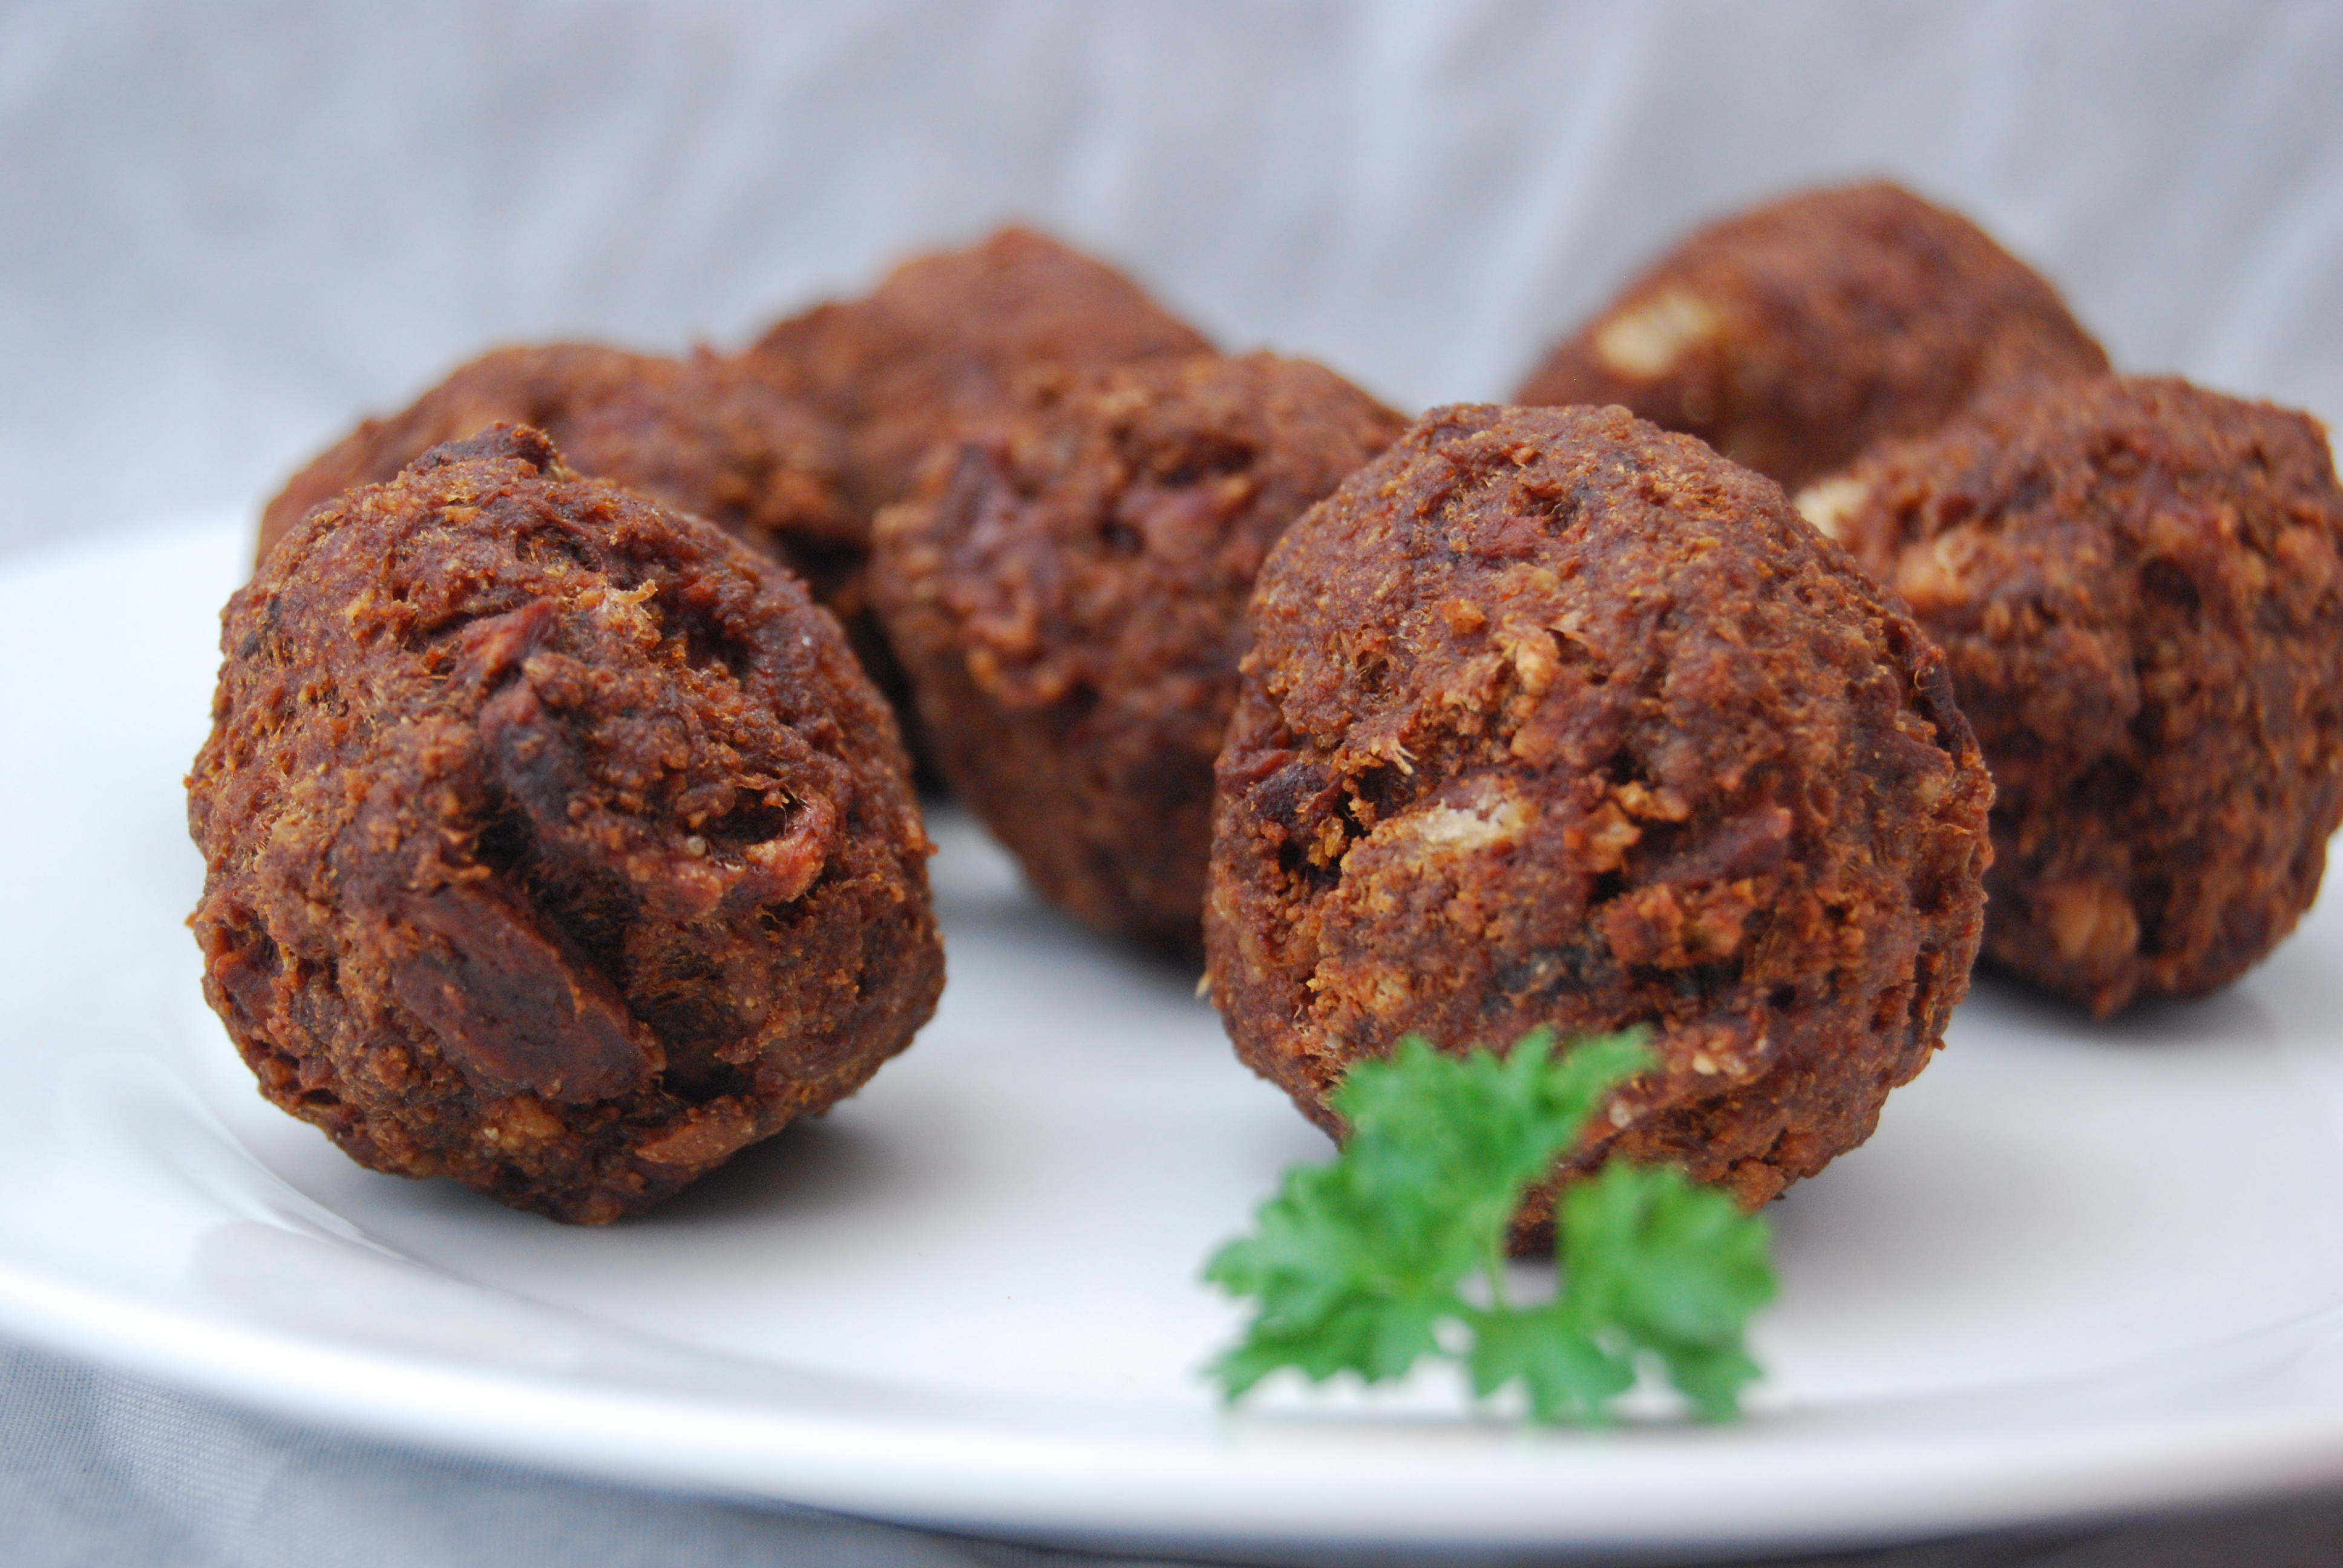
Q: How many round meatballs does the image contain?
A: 7